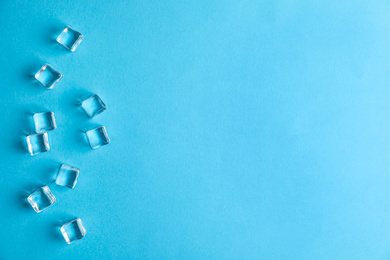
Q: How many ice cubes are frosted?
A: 0